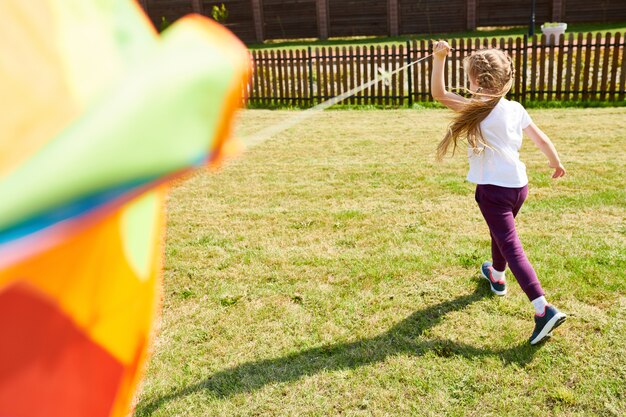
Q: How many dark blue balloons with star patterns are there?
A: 0